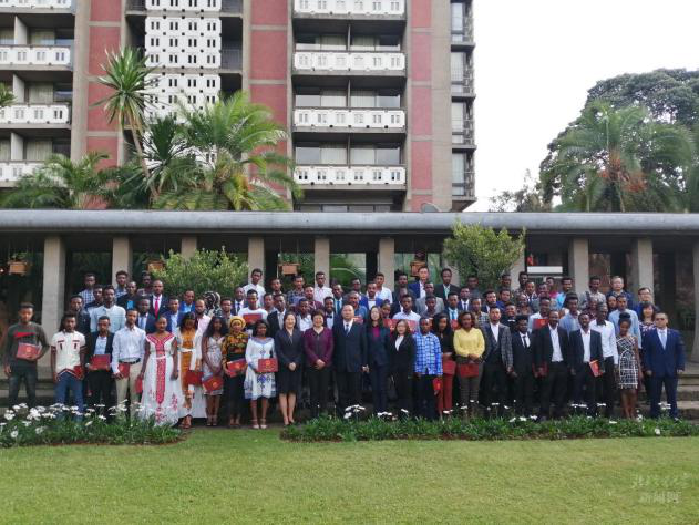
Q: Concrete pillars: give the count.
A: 11